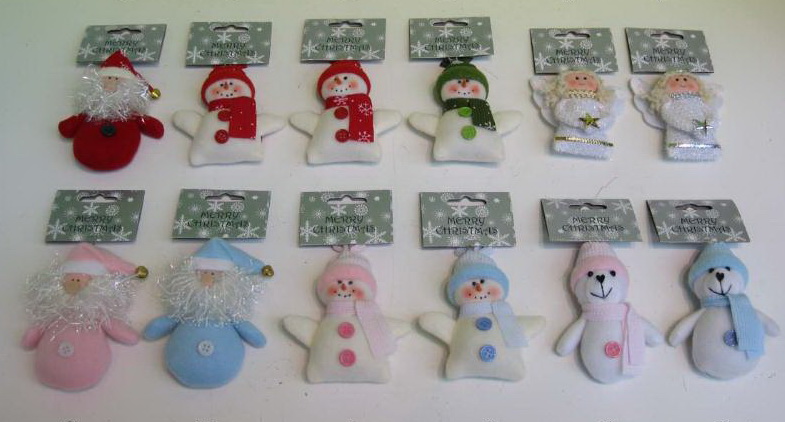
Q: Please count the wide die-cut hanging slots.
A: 12